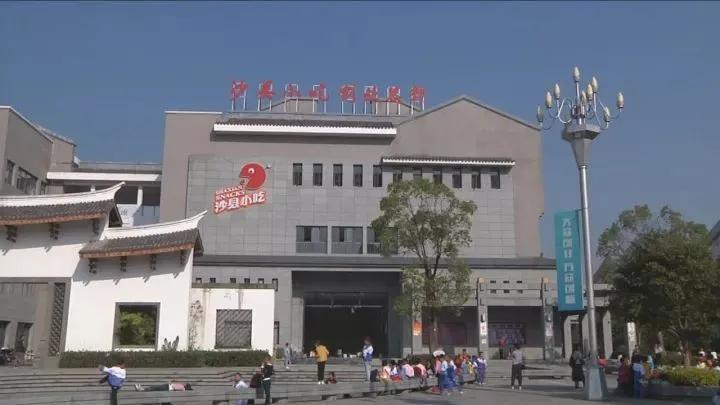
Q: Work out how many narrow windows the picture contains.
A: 11